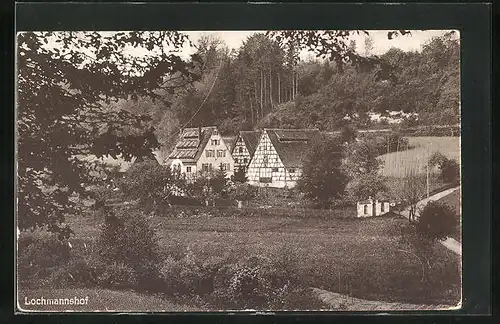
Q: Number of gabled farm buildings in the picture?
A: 3